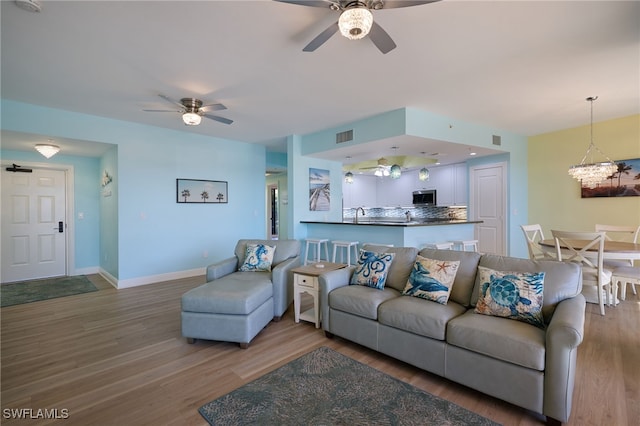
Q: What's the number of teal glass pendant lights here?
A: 3